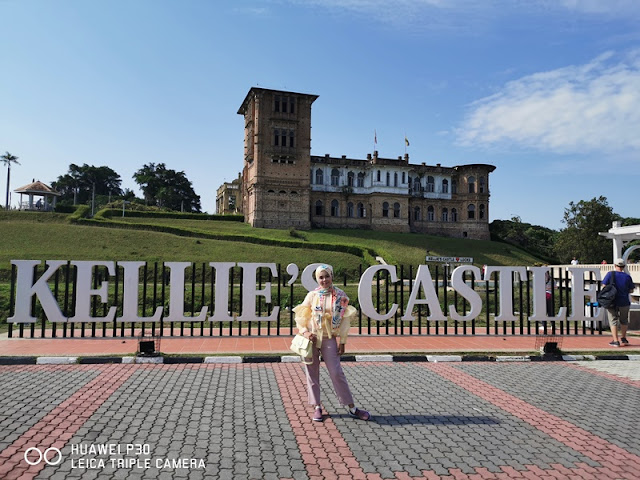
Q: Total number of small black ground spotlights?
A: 2